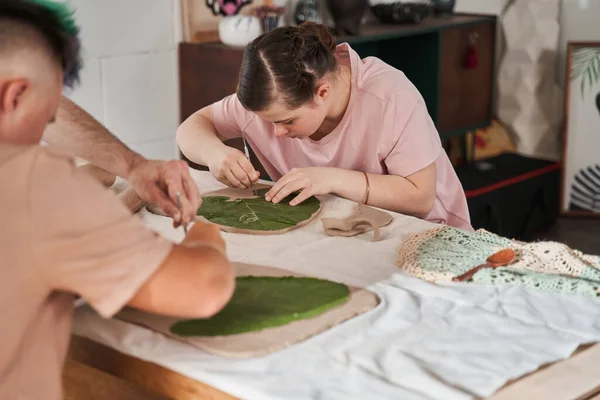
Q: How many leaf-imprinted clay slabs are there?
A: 2